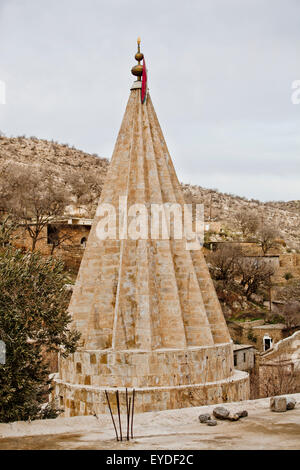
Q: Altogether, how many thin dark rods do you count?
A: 5